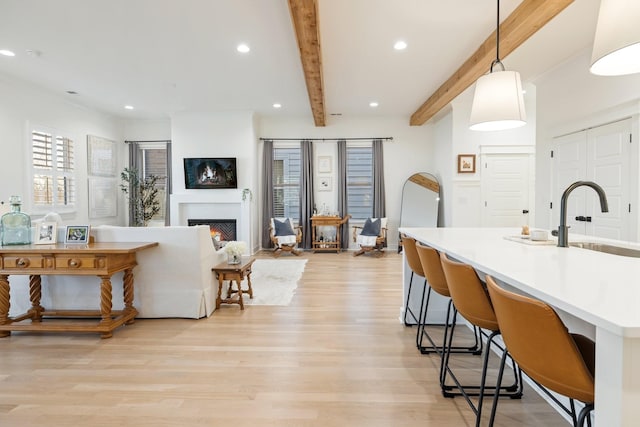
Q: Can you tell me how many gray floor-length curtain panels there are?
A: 6